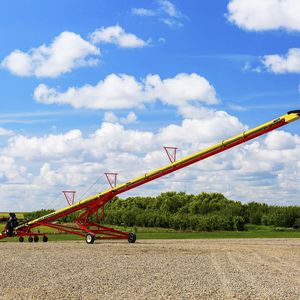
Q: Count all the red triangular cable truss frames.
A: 3